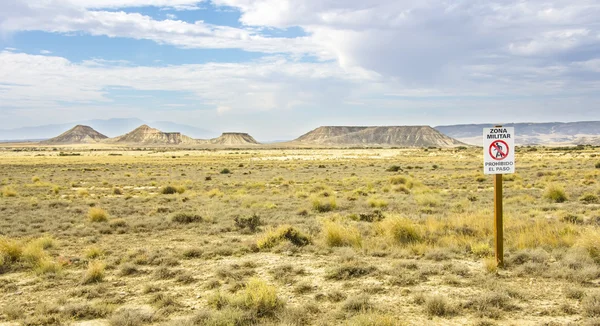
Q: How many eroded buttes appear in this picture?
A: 4